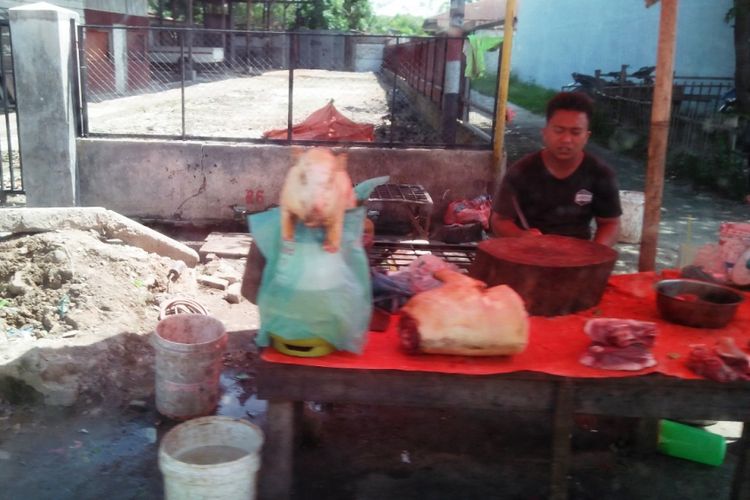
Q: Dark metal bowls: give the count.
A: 1